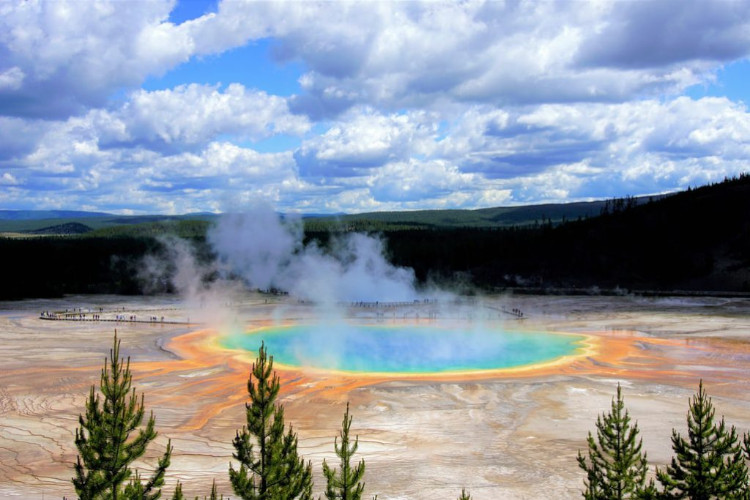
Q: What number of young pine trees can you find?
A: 5